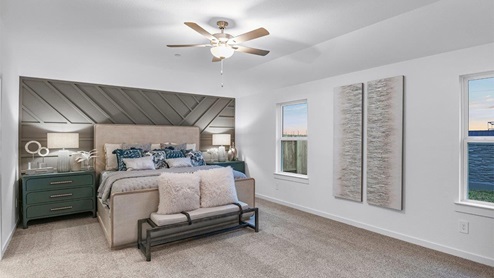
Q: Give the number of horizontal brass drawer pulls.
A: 3